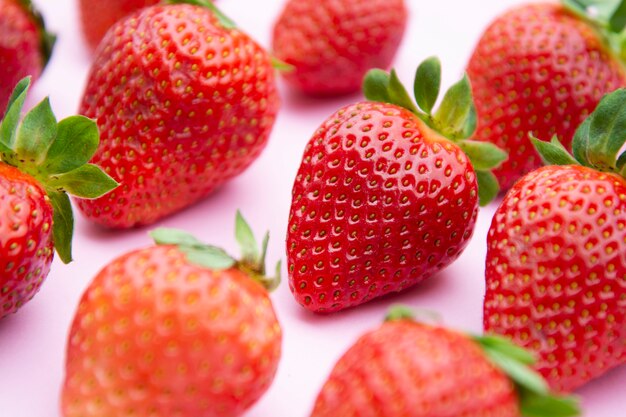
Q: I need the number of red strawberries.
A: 10